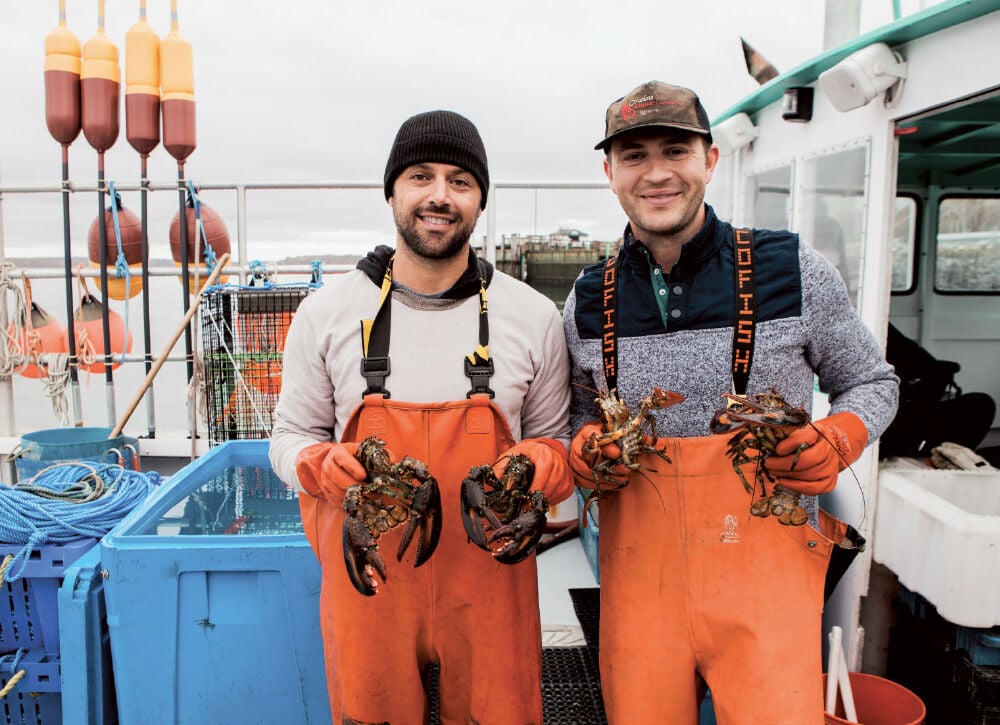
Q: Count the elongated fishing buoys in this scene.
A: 4